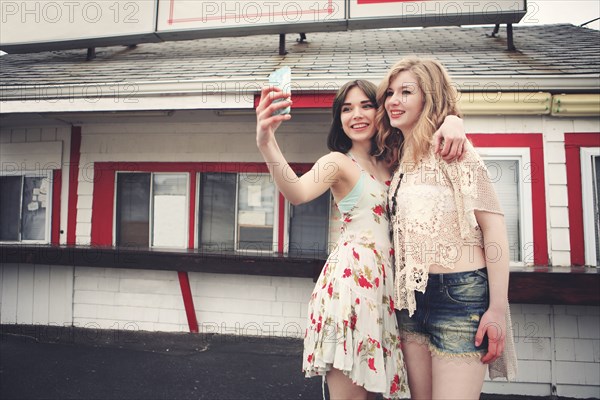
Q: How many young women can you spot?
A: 2